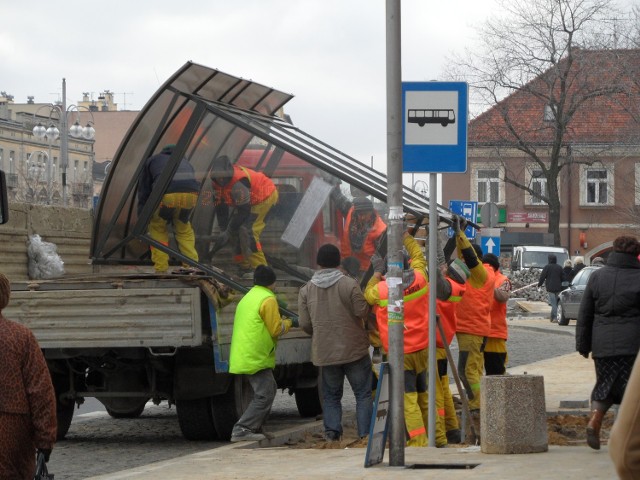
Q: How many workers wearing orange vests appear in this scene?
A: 6